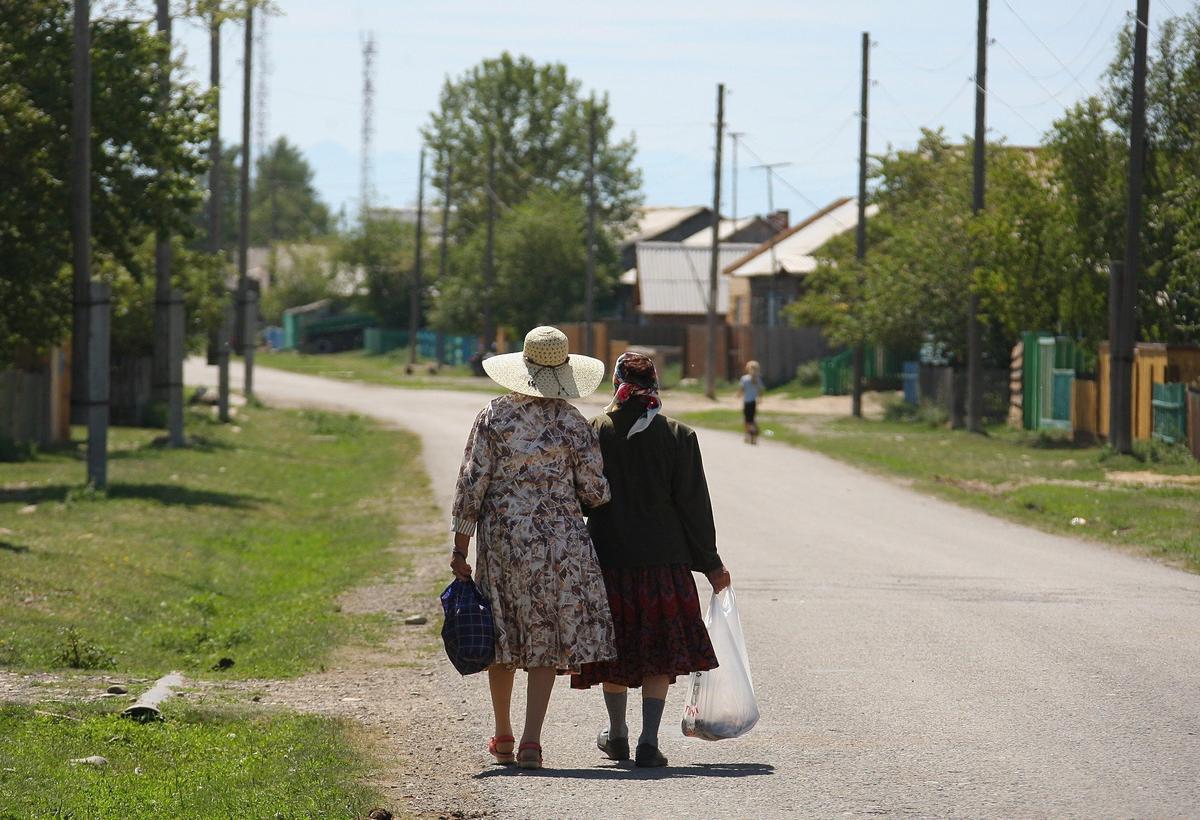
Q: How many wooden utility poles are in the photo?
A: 12